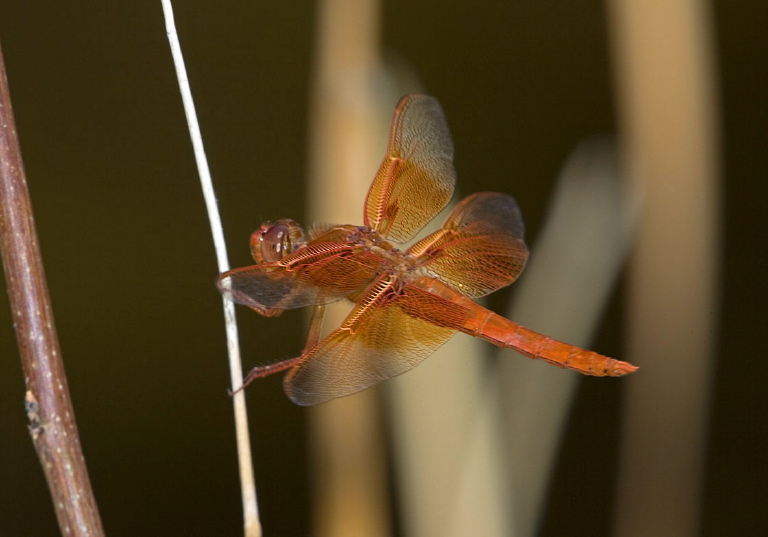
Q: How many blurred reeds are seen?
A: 4